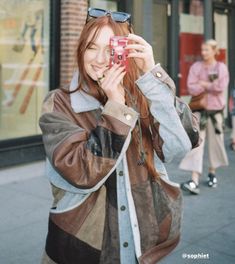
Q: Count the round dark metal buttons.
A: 3